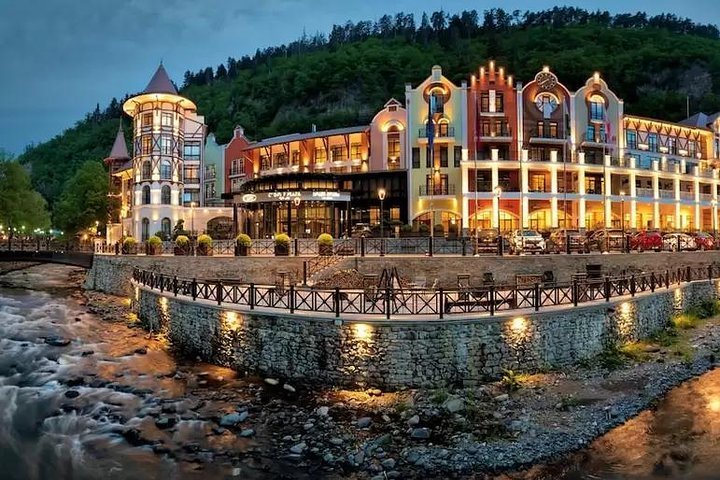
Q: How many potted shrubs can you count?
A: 7